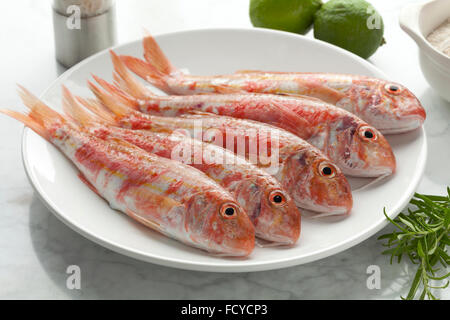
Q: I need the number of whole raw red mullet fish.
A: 5